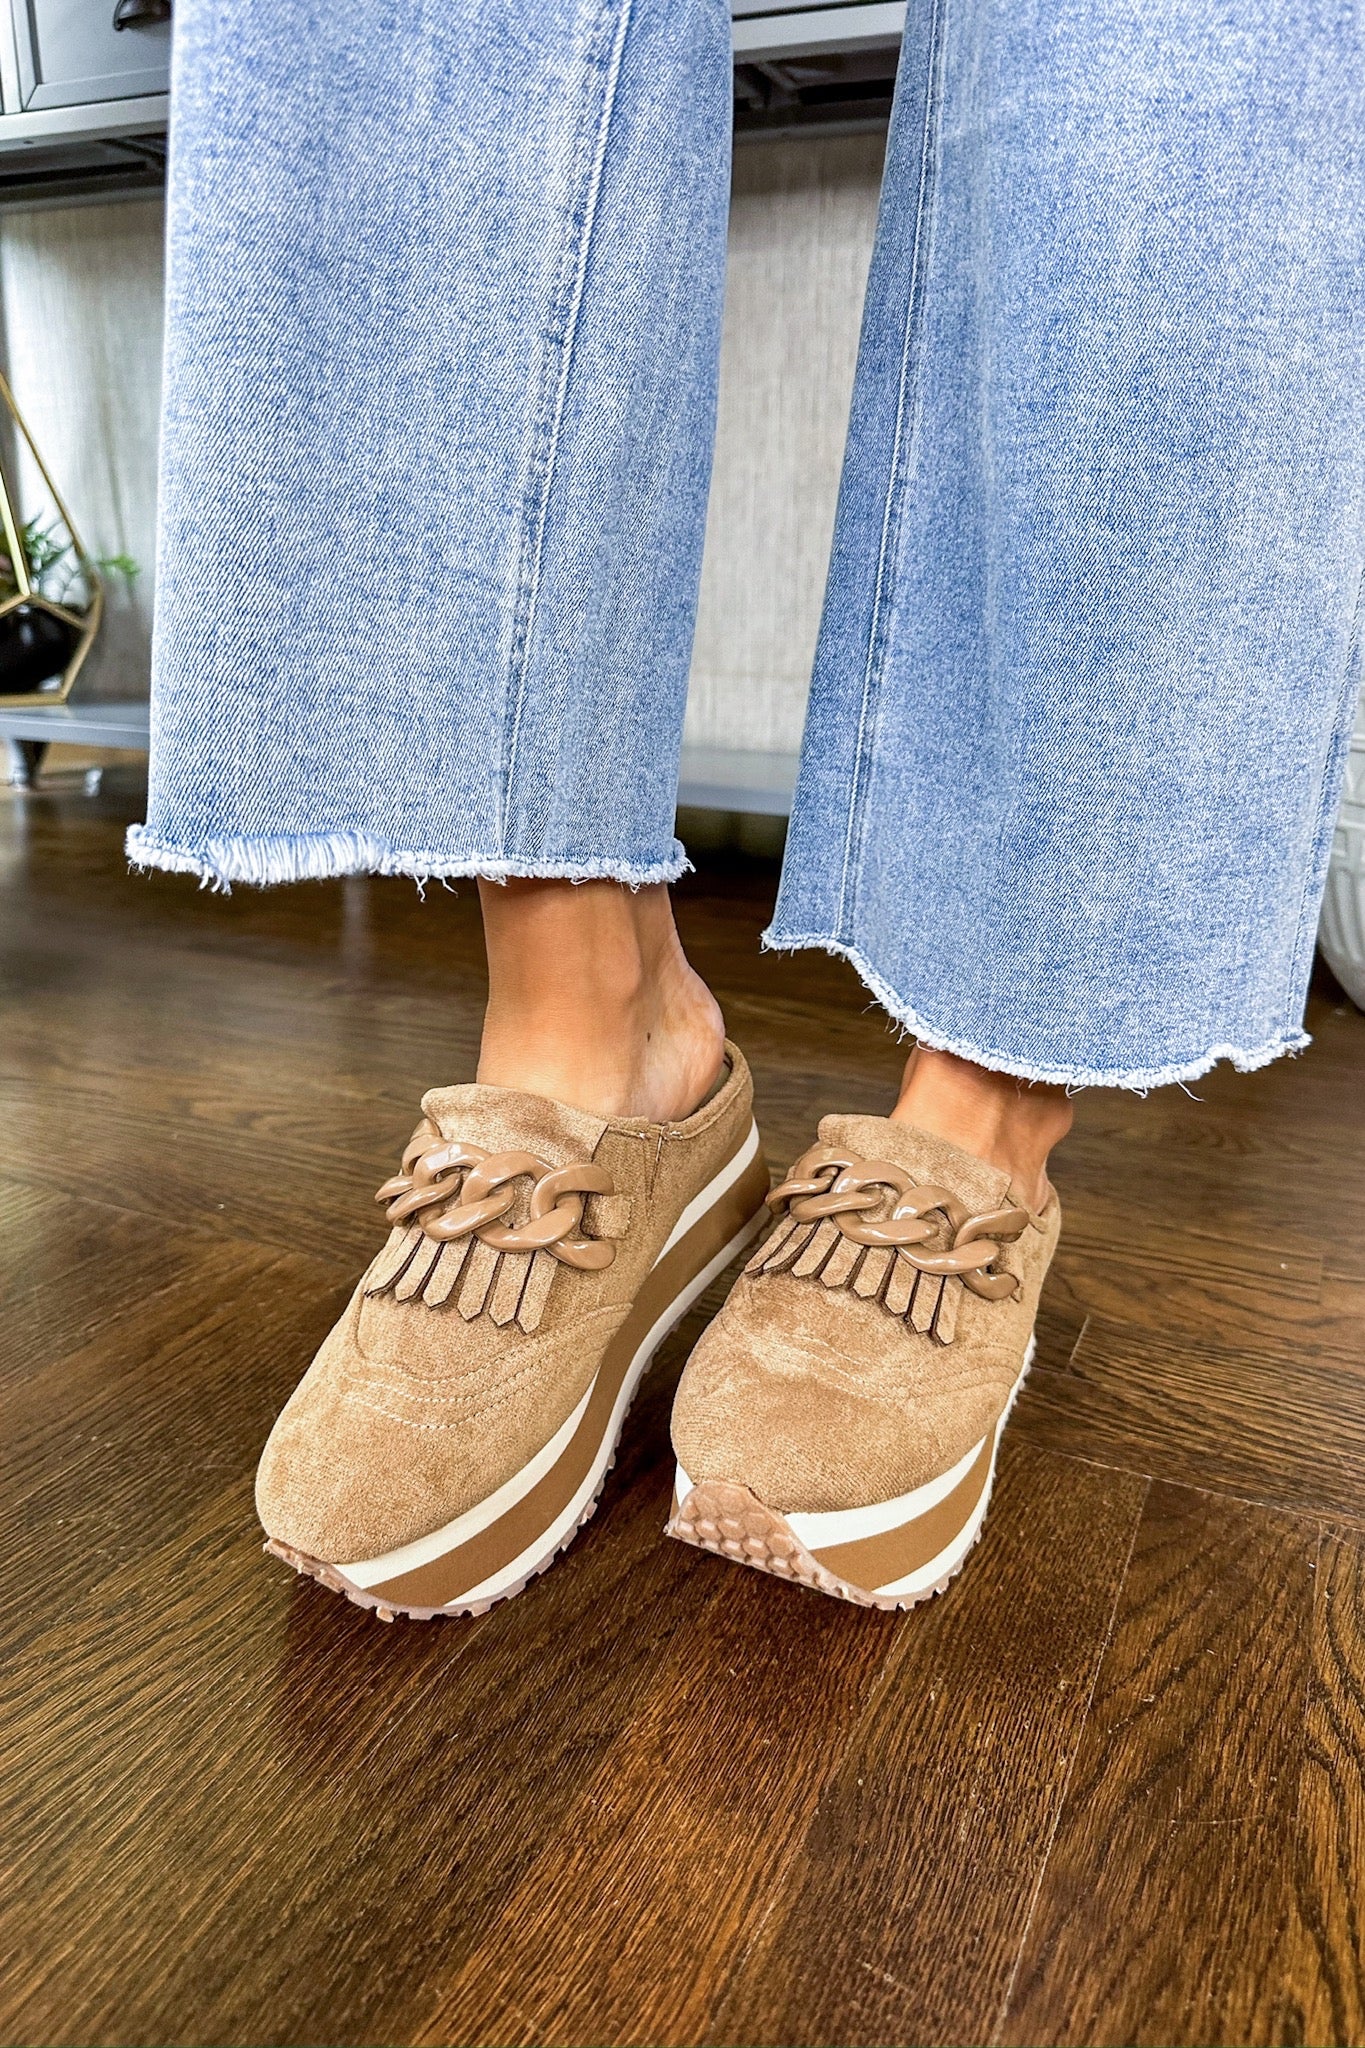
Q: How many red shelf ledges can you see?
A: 0